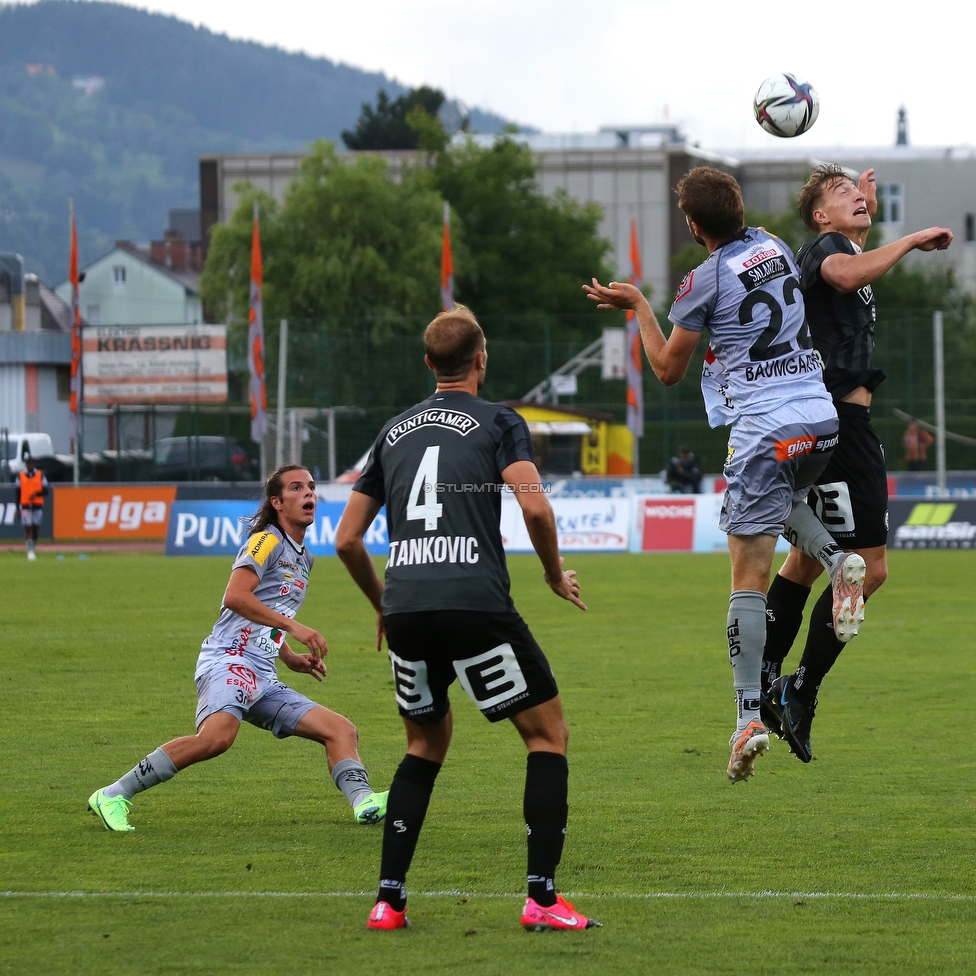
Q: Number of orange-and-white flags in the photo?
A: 4